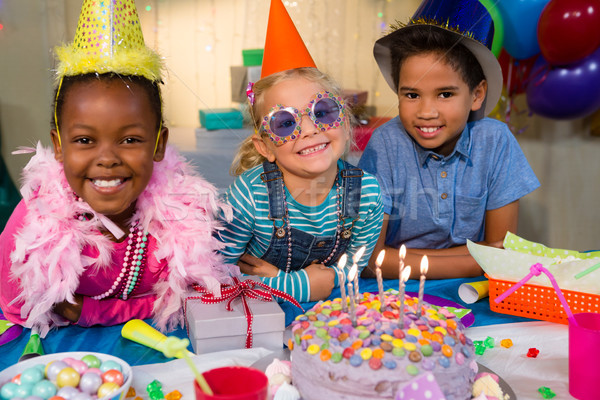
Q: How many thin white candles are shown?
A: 7